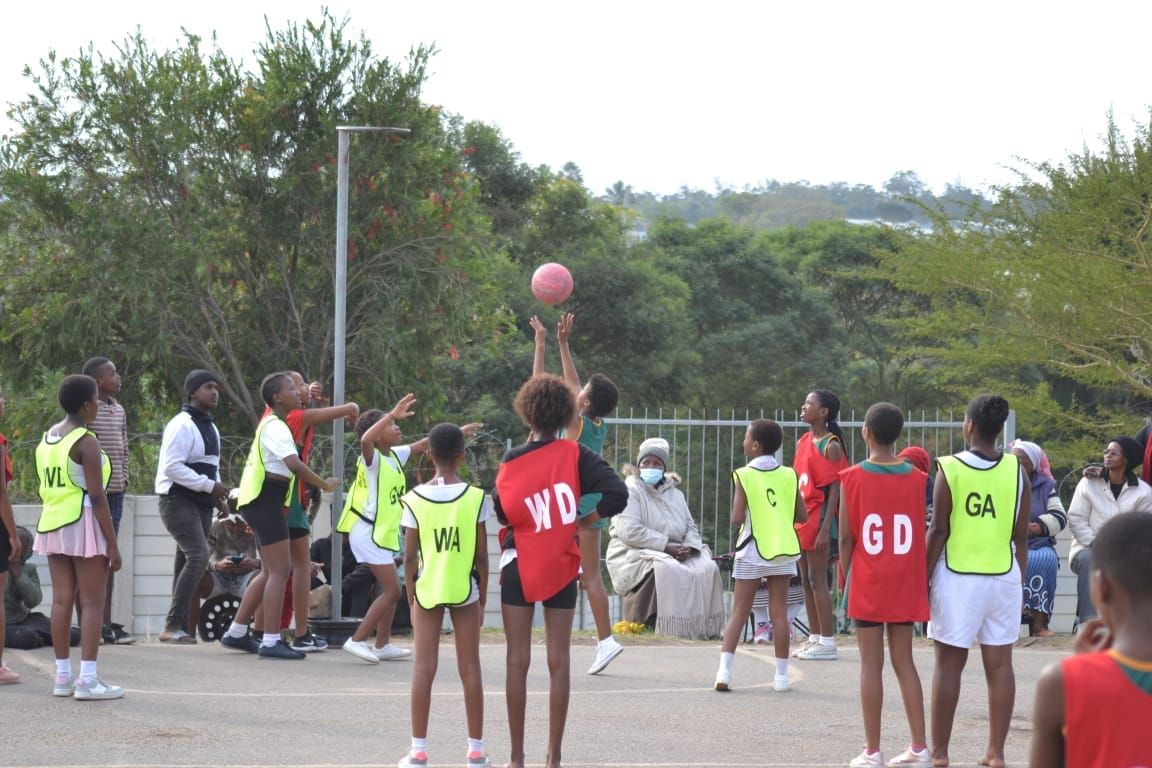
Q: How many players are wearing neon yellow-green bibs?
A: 6